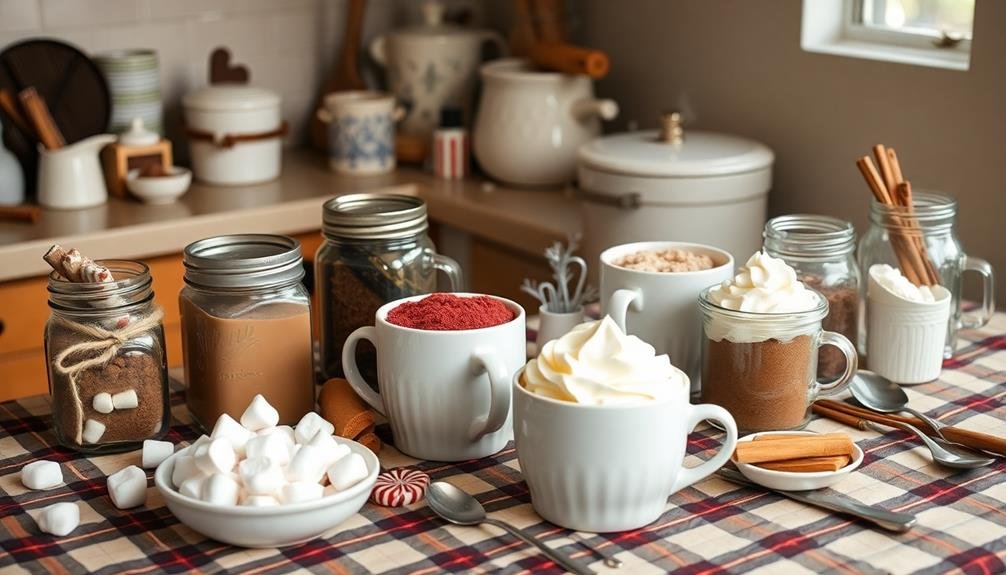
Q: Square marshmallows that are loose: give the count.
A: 4